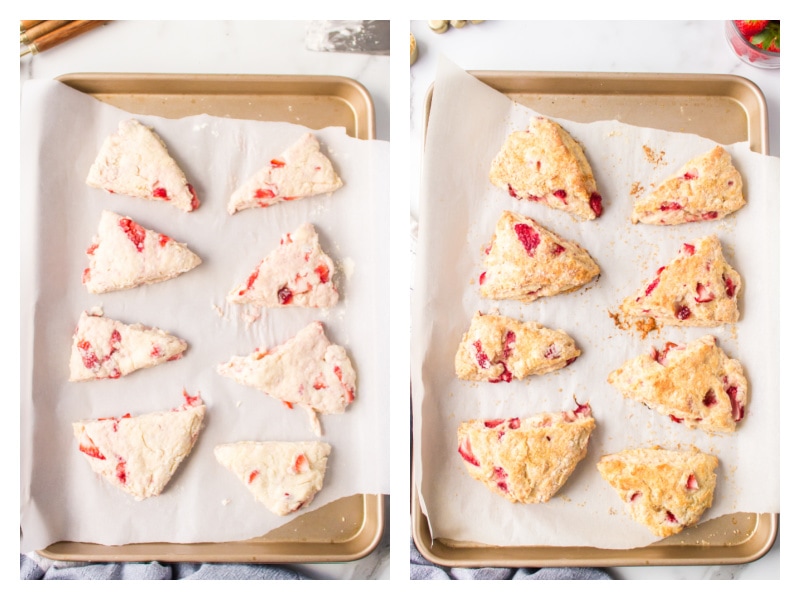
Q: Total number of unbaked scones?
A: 8